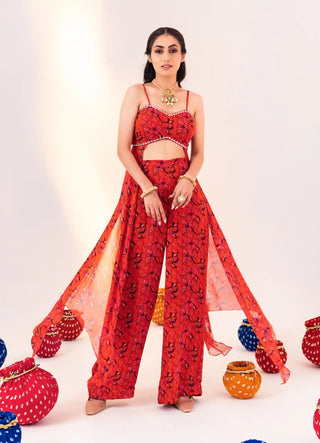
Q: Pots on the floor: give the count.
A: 12